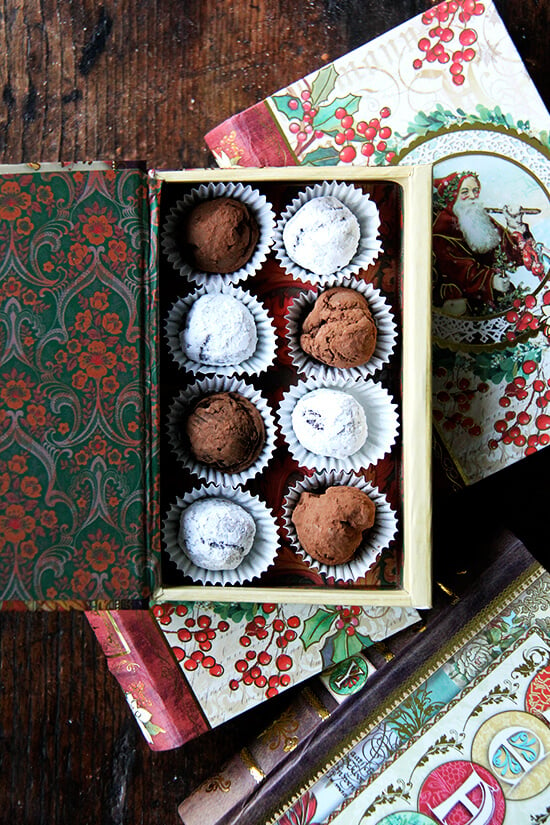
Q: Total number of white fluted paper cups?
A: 8